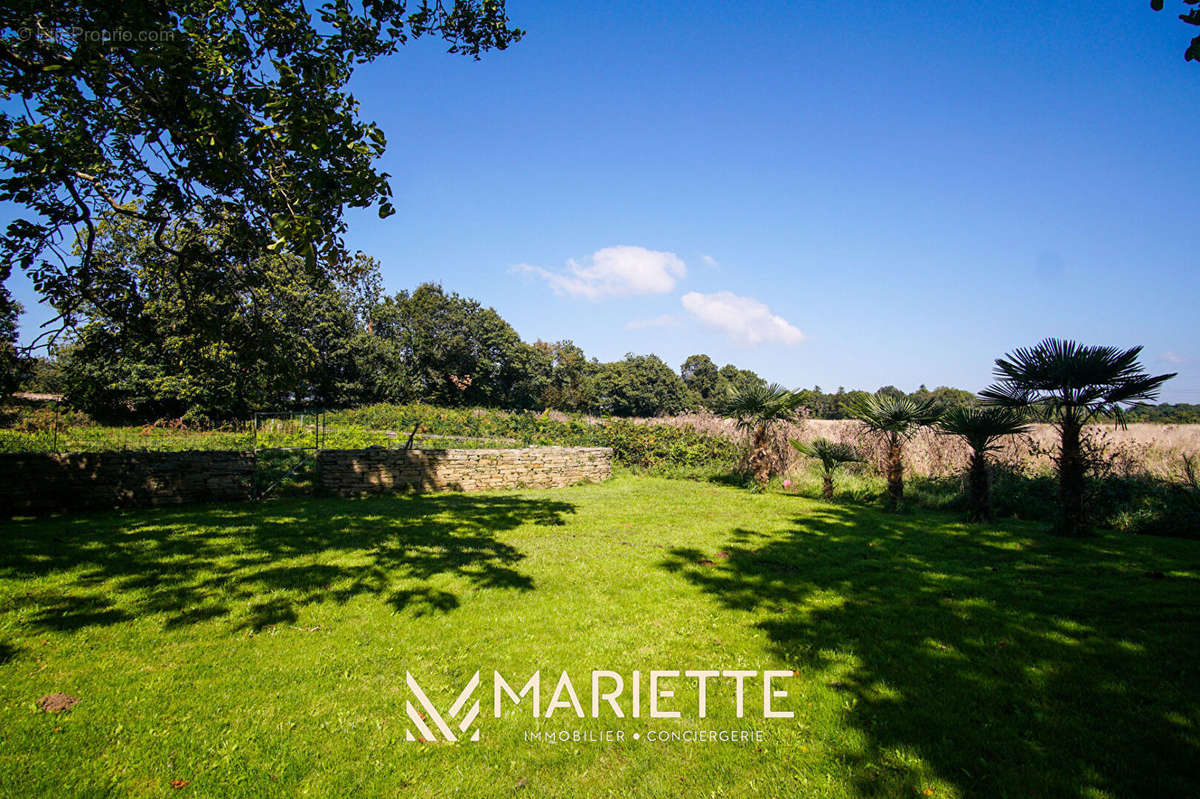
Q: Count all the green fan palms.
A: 5